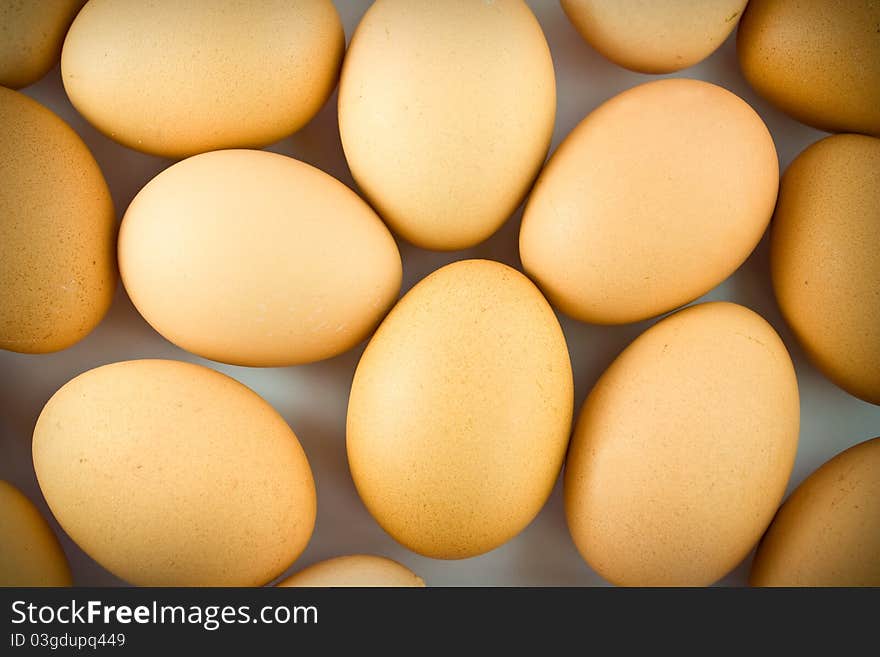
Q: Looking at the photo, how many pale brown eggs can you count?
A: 15